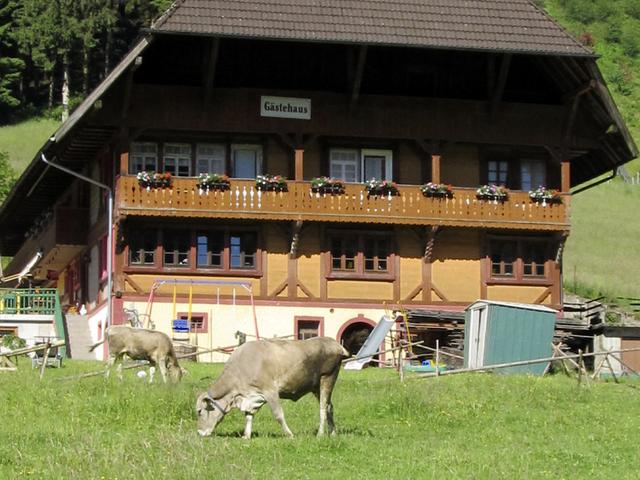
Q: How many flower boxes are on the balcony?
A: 8